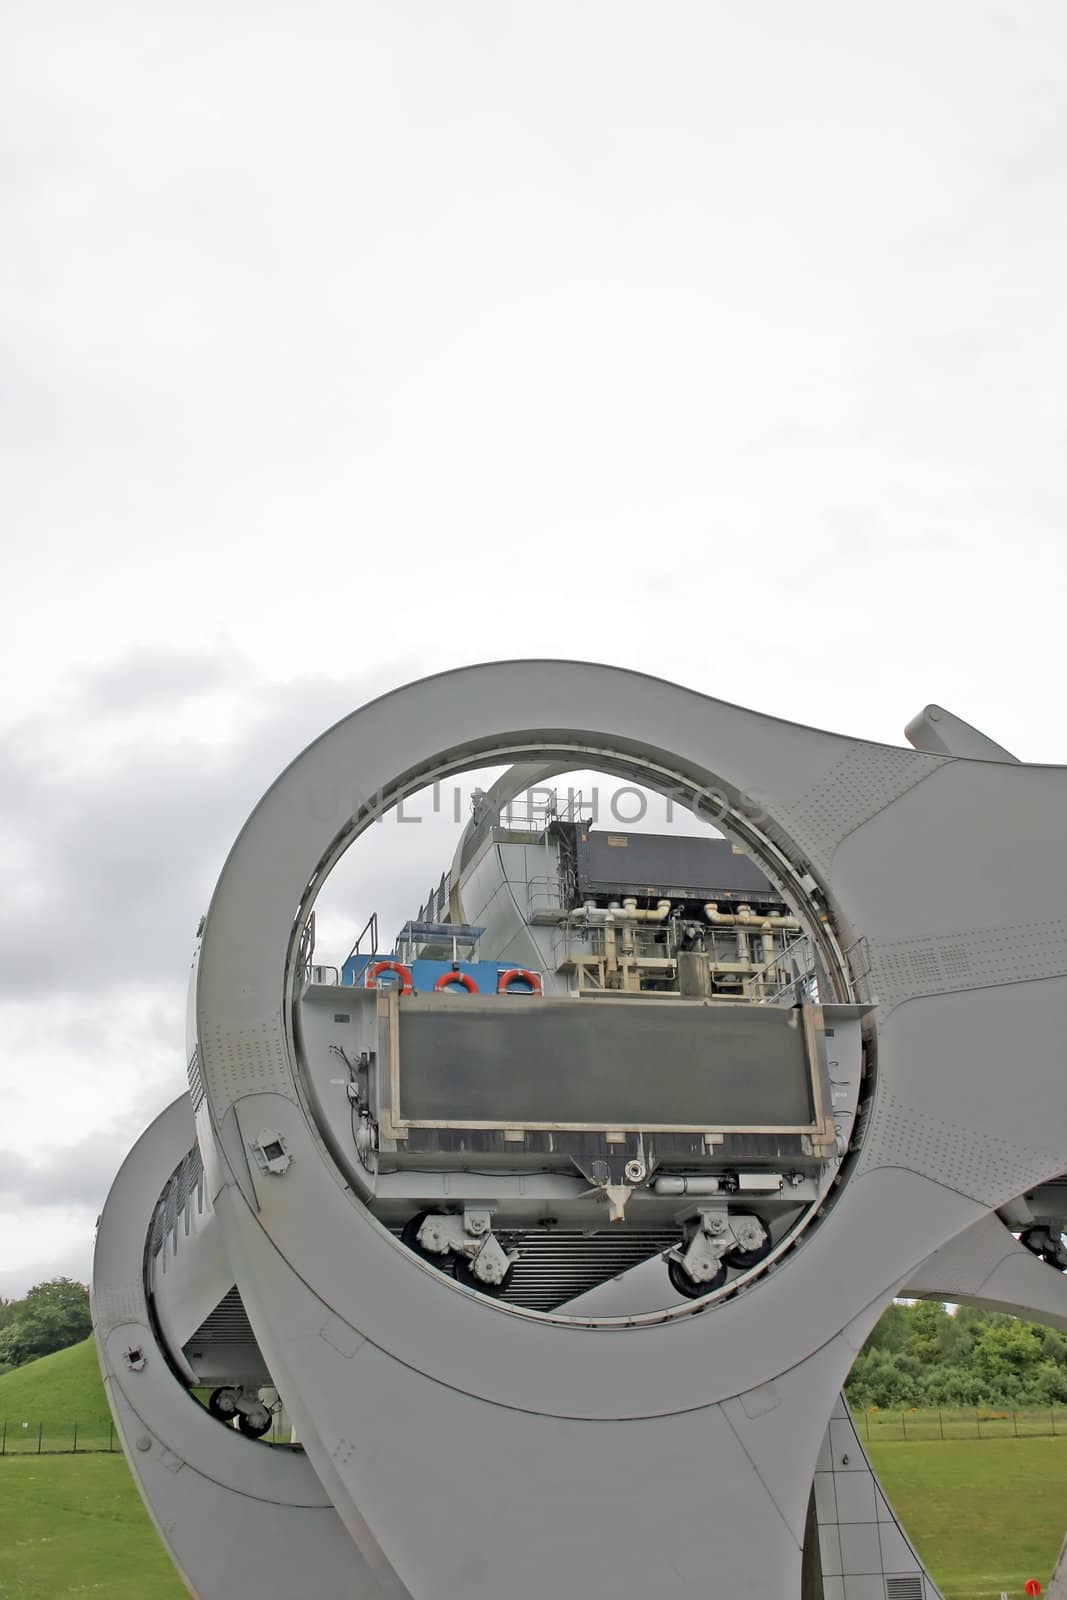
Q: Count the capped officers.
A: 0